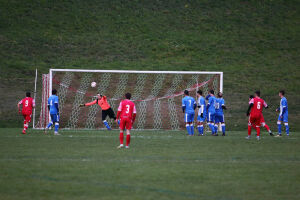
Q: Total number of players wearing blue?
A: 6